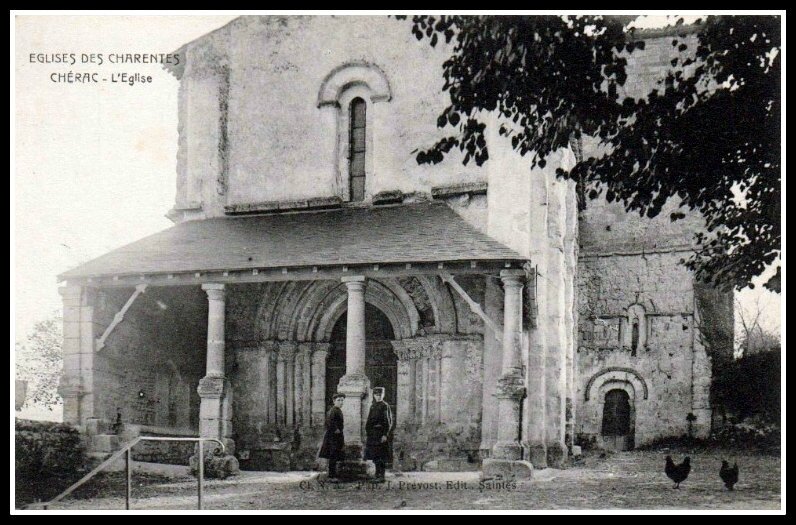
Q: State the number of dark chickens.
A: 2